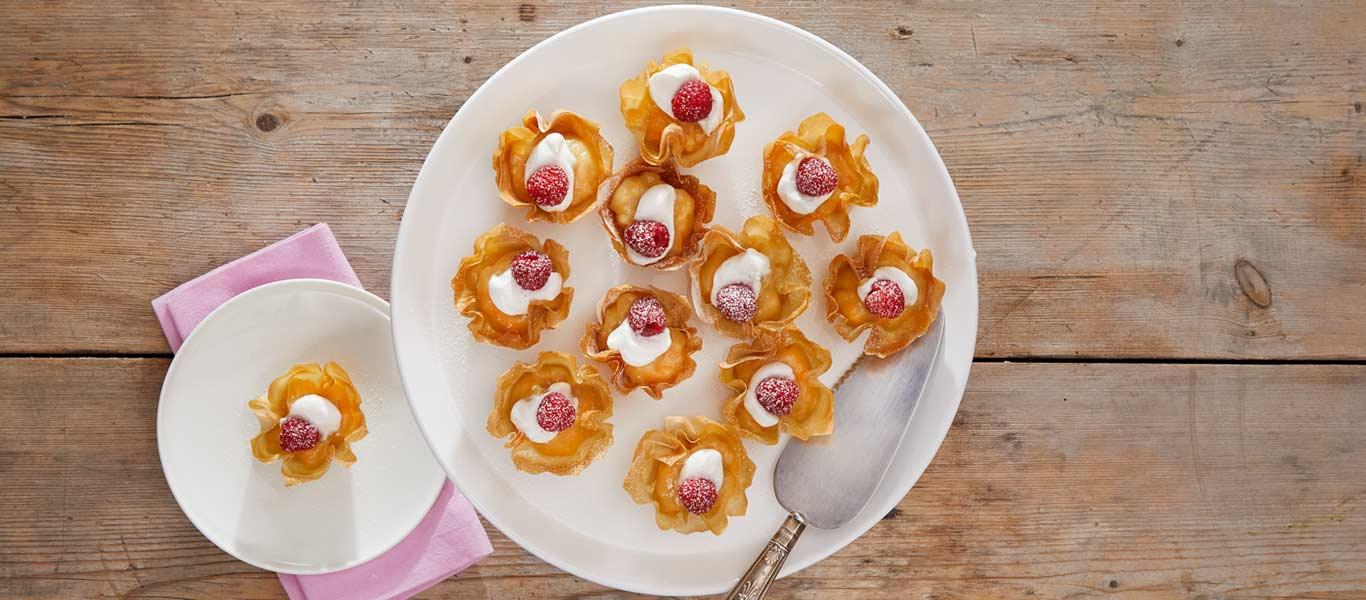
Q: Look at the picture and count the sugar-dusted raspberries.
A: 12